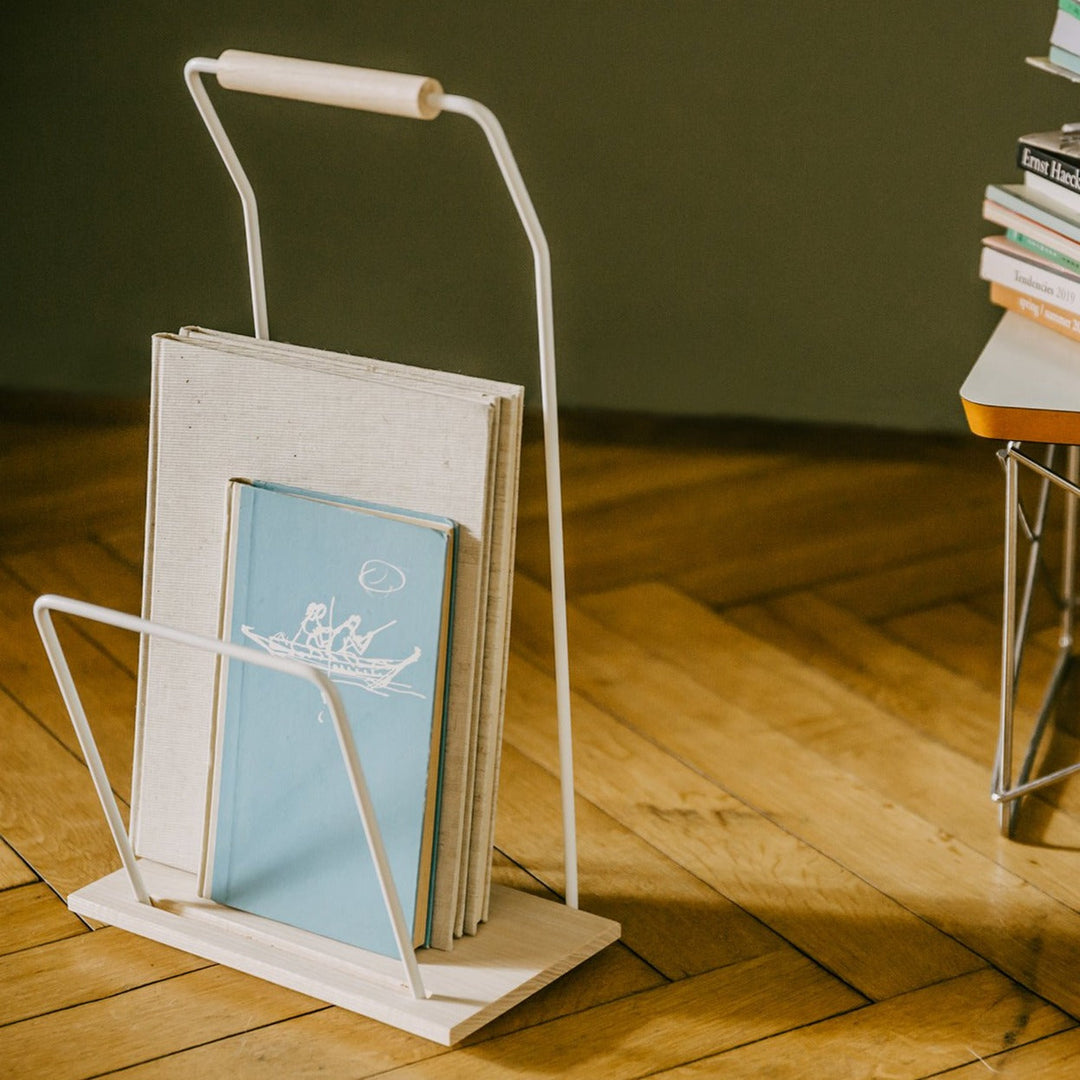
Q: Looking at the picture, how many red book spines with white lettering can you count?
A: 0